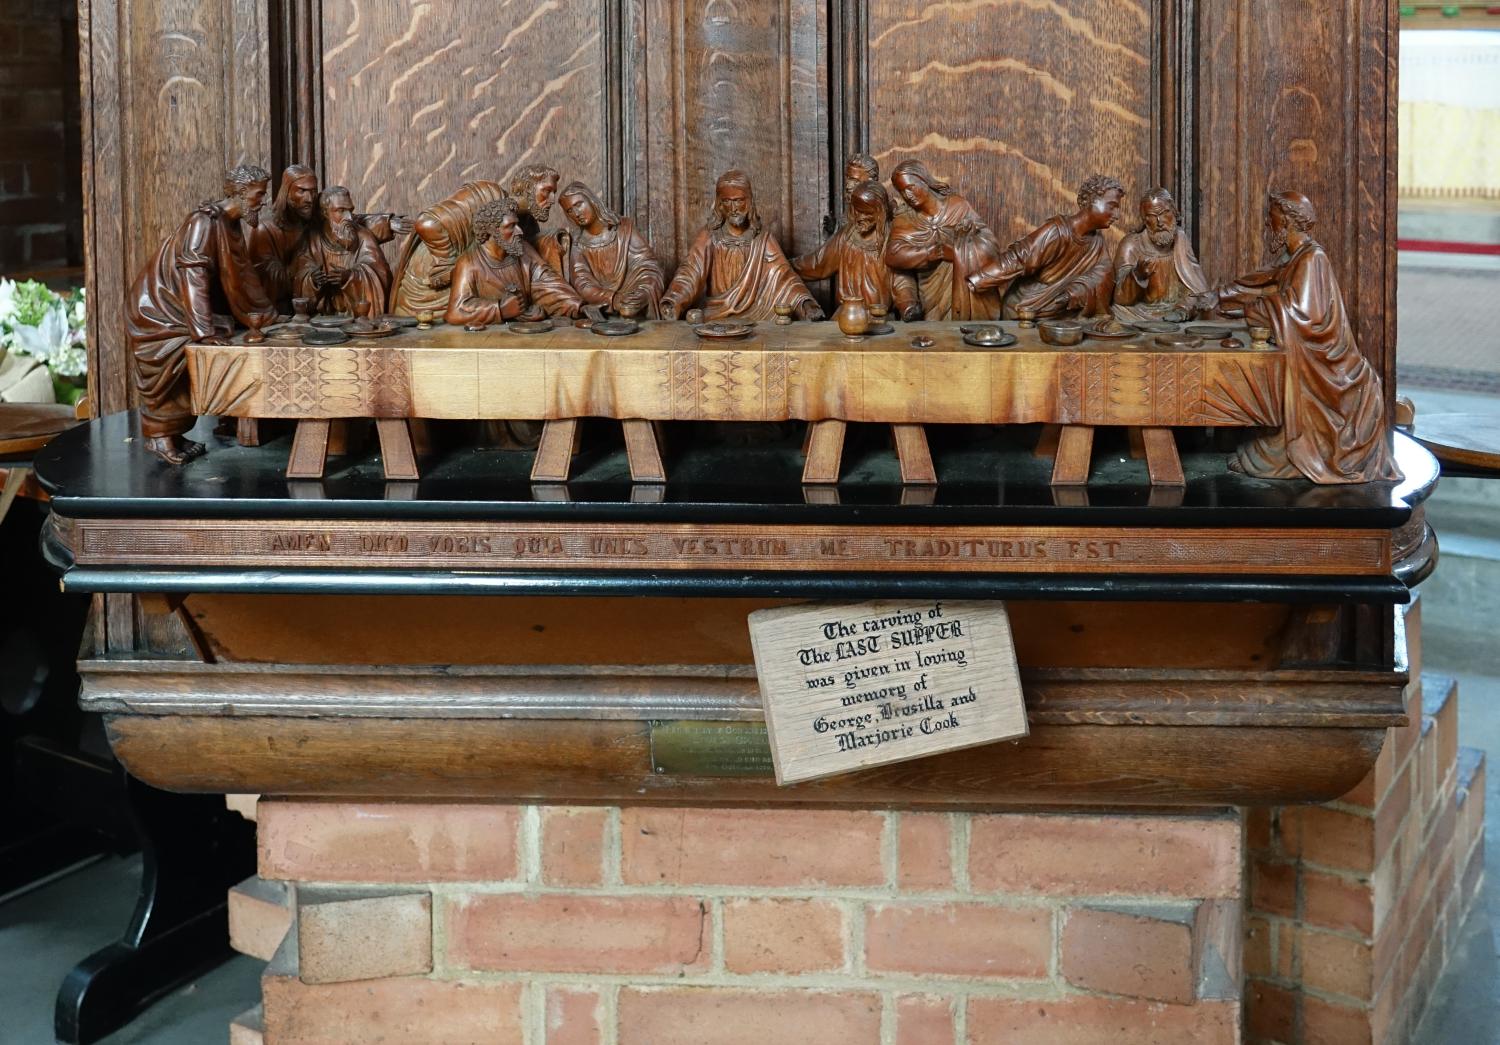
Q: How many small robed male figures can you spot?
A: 13